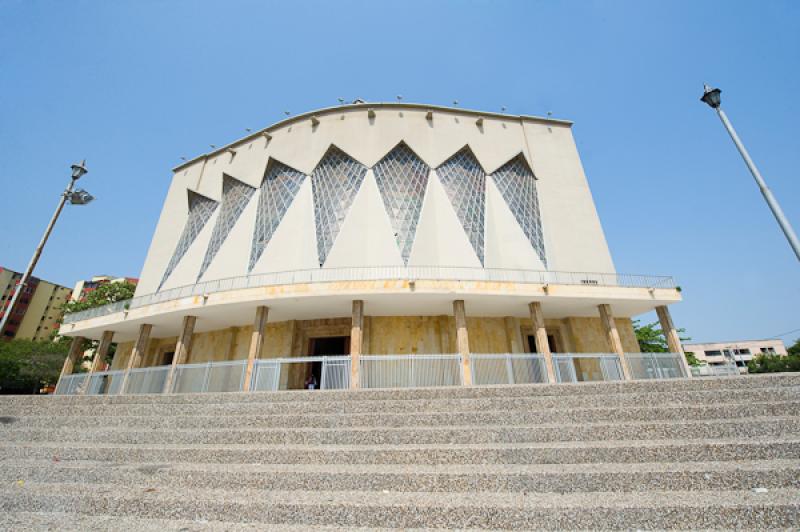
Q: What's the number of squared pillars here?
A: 10